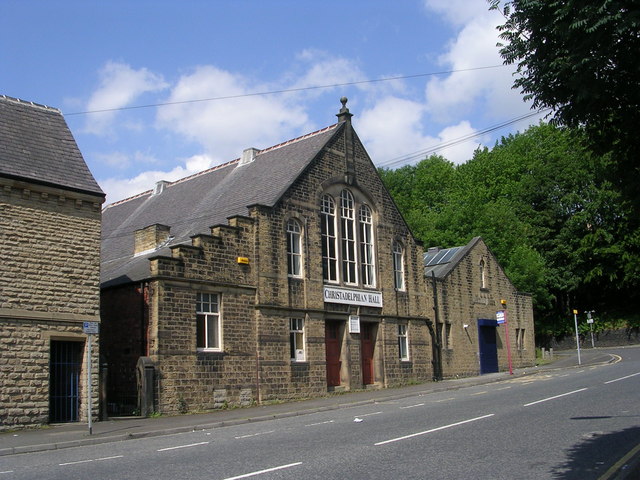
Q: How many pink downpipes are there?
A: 0